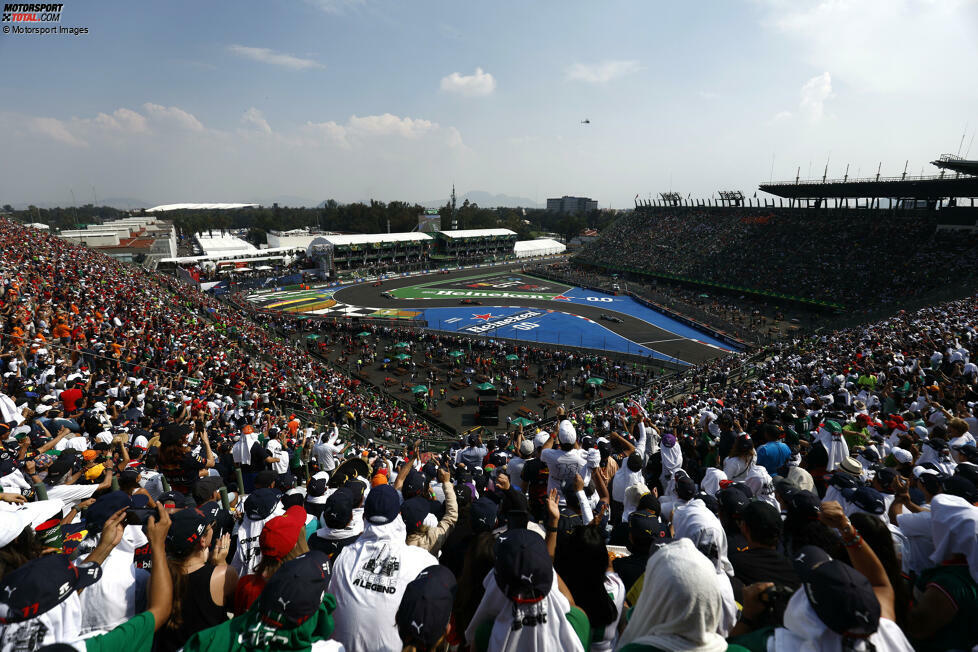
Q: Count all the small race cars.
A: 5